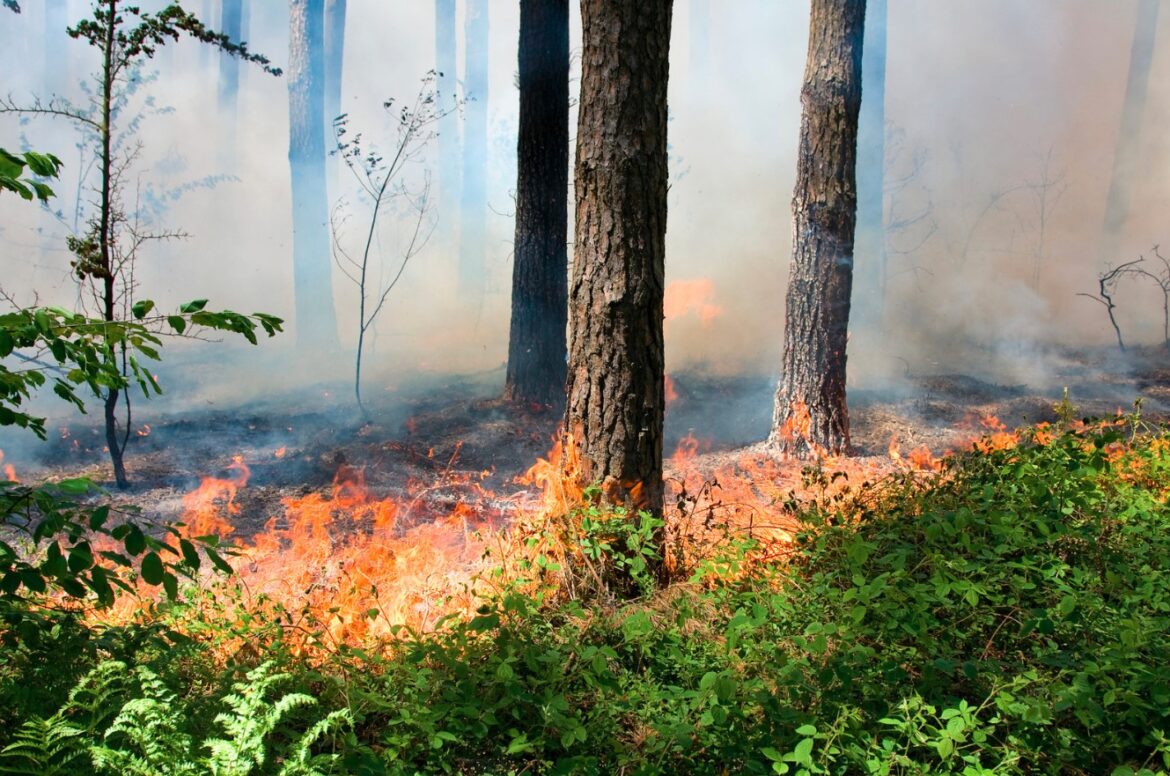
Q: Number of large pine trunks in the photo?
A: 3